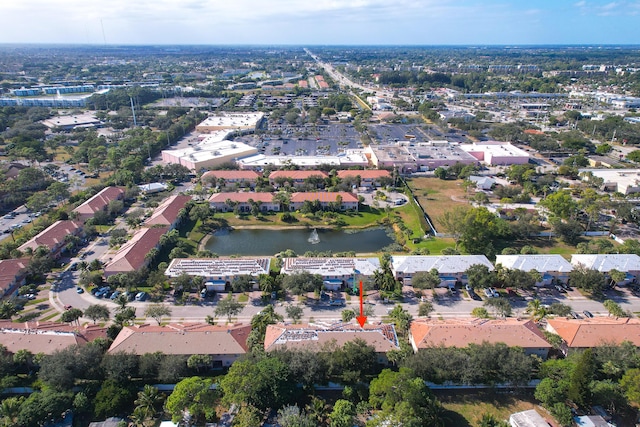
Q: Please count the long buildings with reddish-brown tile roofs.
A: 15